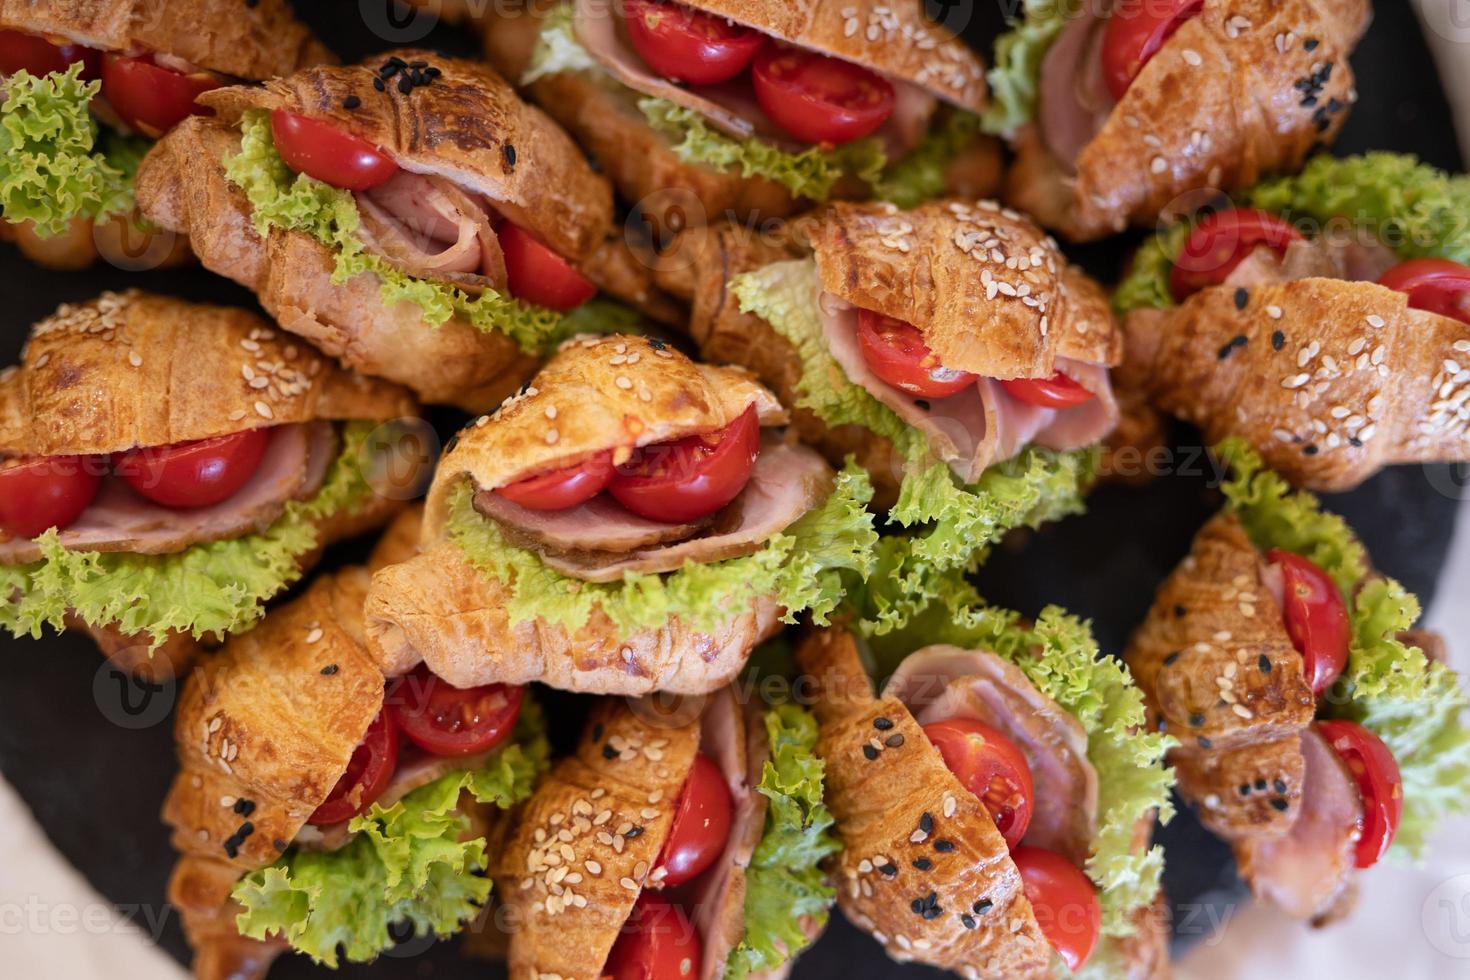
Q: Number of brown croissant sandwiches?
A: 12